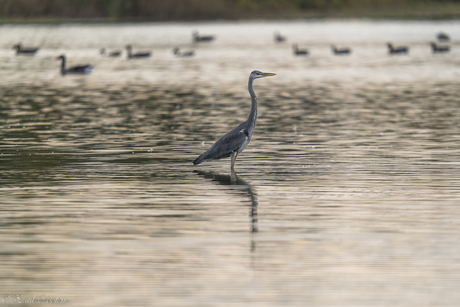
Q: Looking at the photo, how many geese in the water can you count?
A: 12